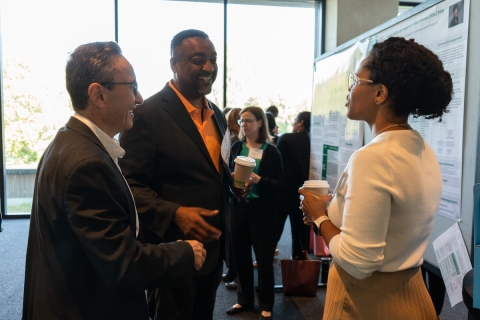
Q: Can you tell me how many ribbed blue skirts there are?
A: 0